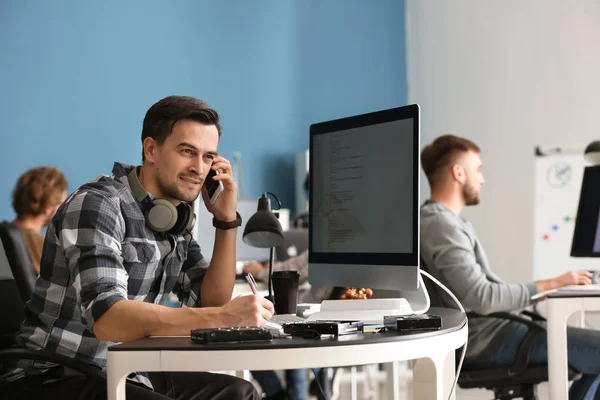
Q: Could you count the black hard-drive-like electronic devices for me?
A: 3